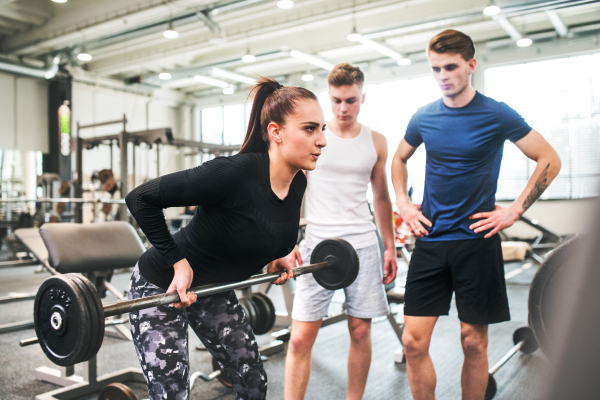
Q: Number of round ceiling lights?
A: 12